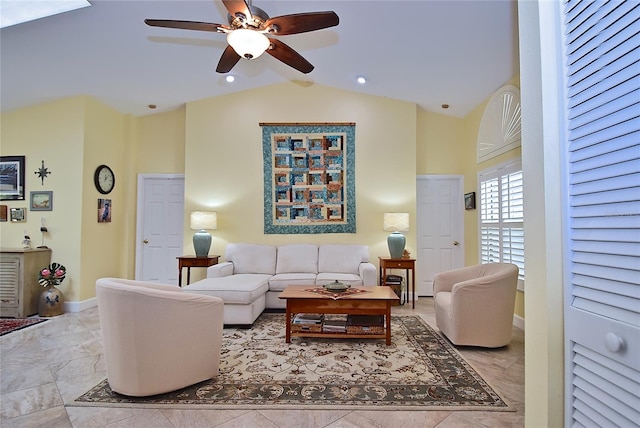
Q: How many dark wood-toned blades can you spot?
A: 5